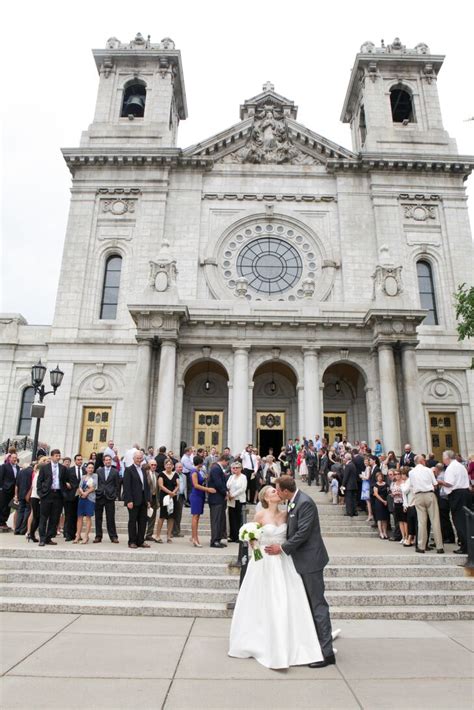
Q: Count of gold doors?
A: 5